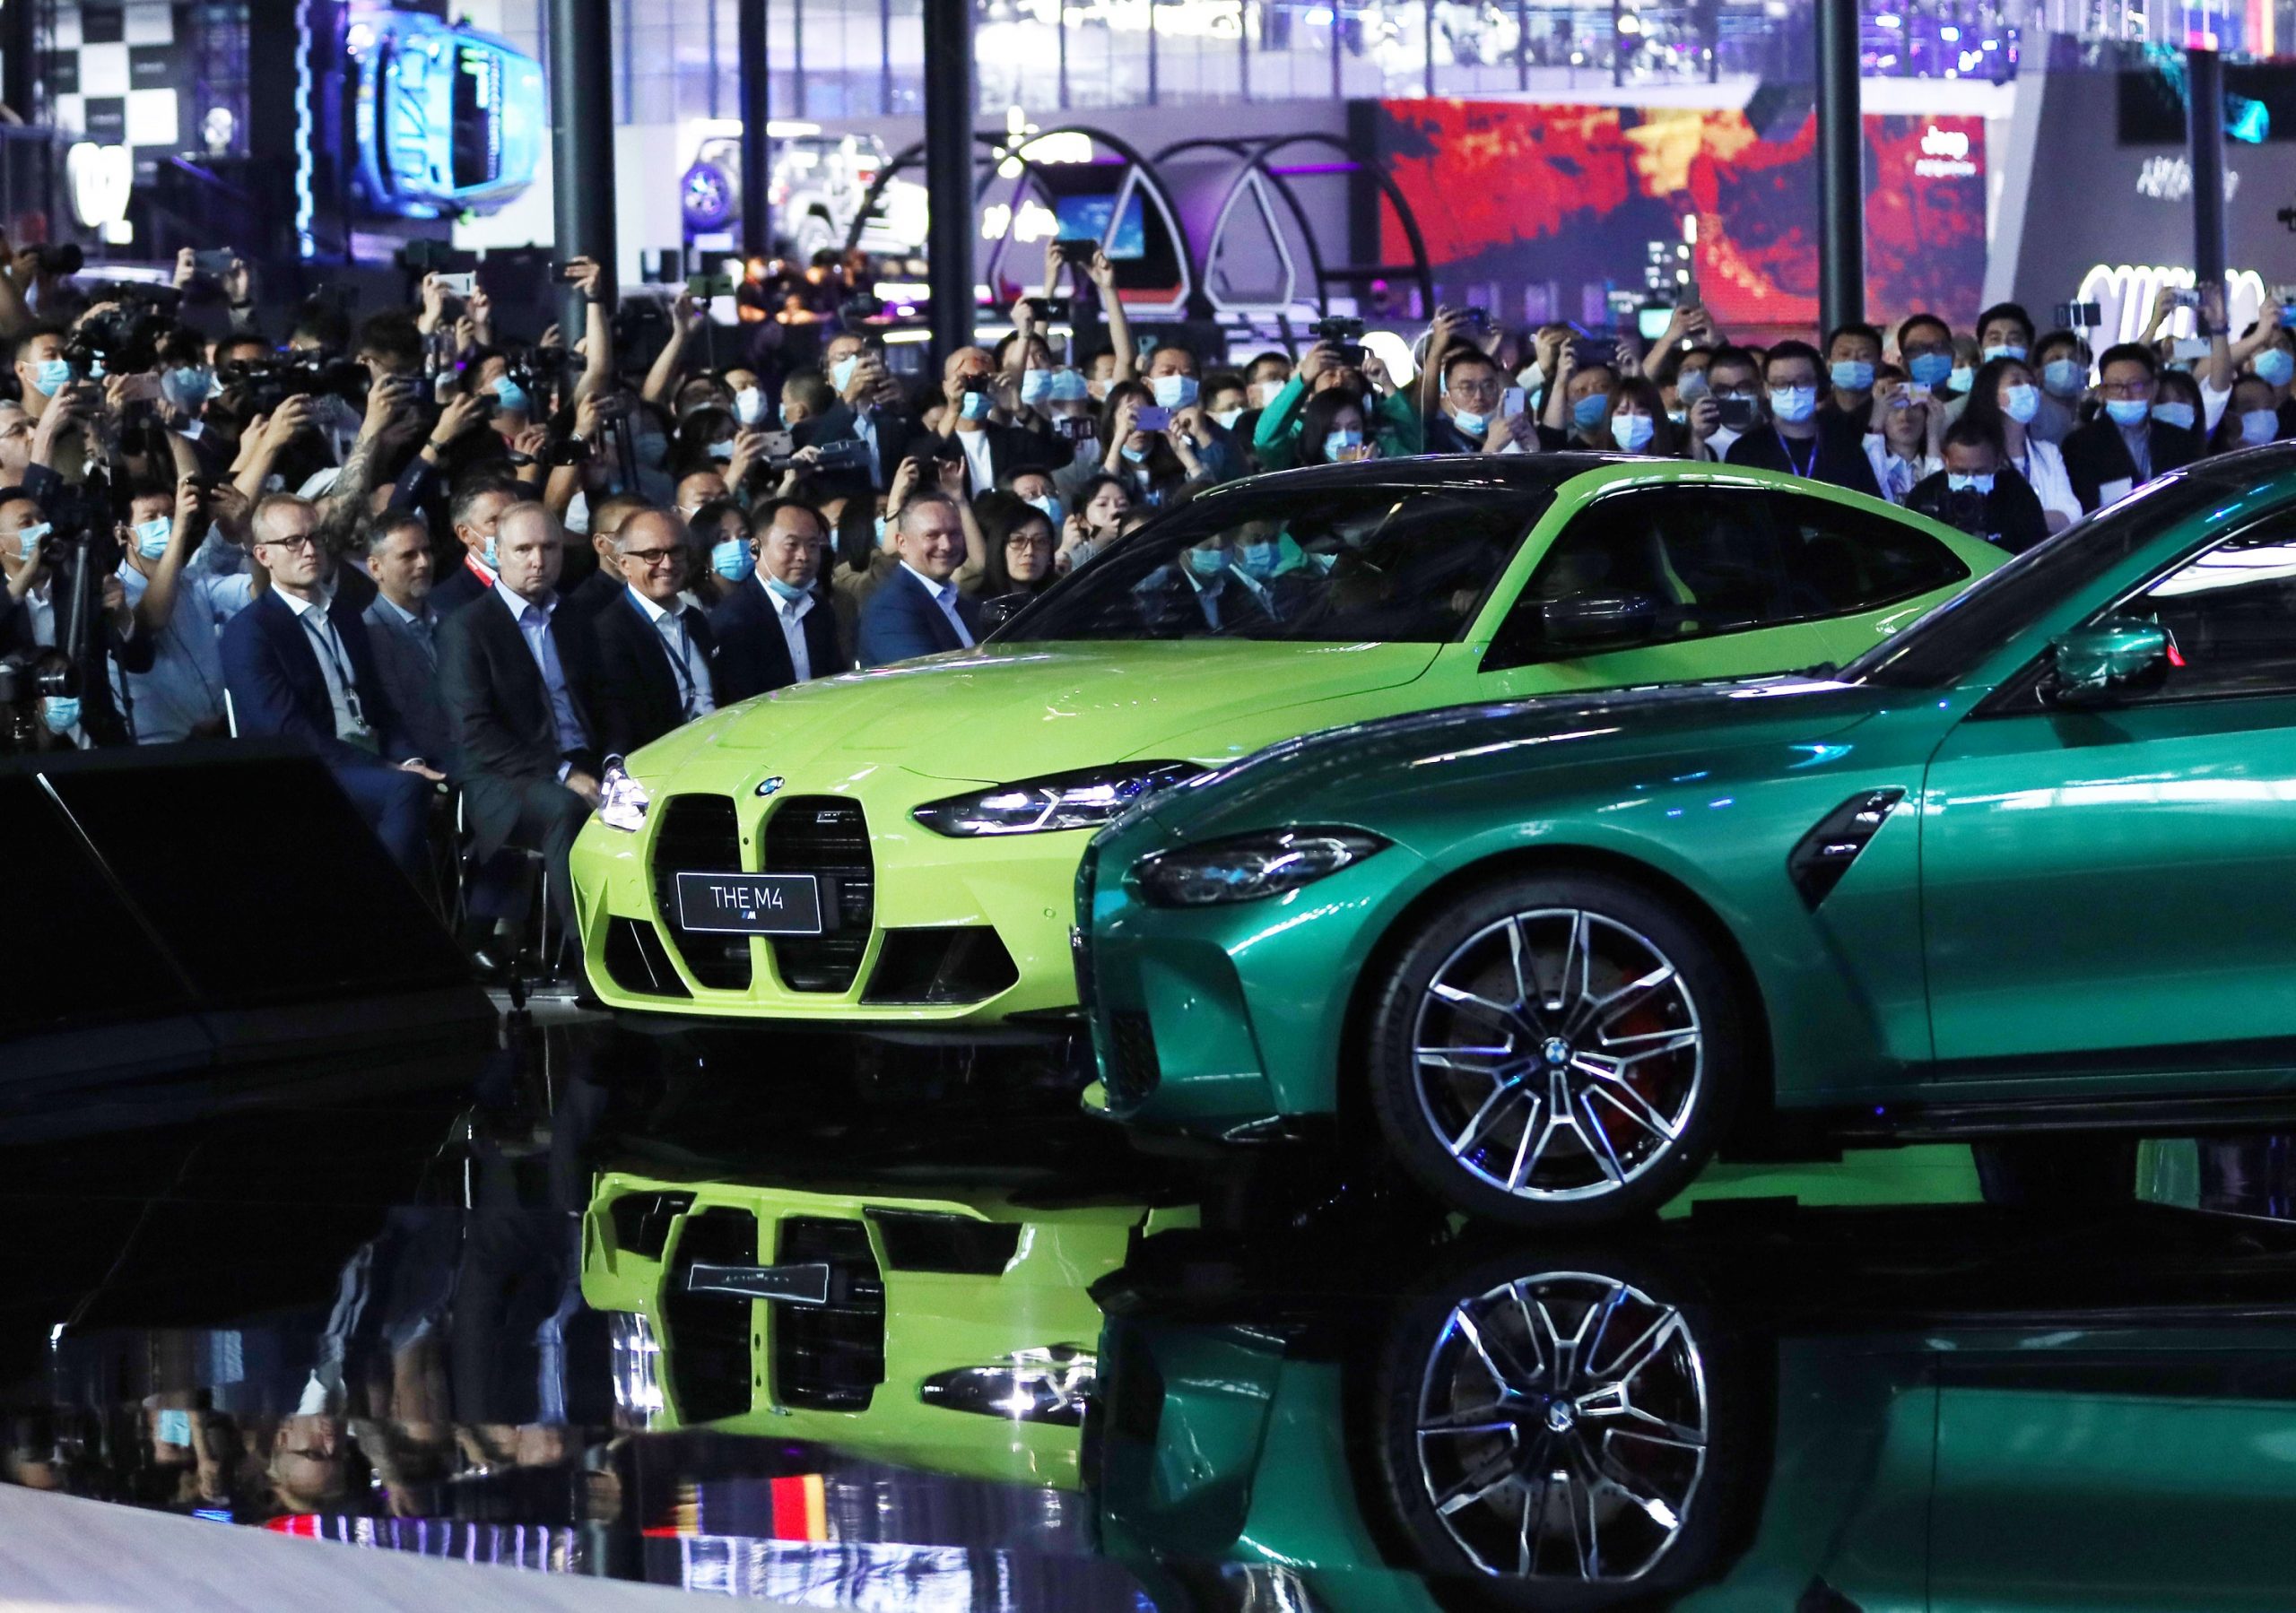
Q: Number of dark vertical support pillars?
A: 5